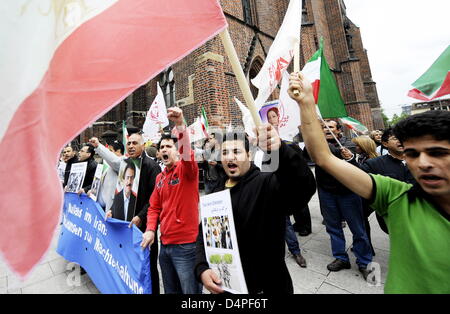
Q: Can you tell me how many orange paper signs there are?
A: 0